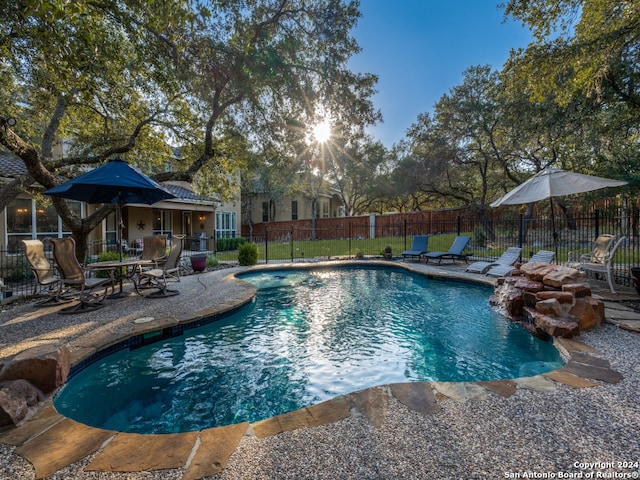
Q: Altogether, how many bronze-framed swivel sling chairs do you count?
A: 4